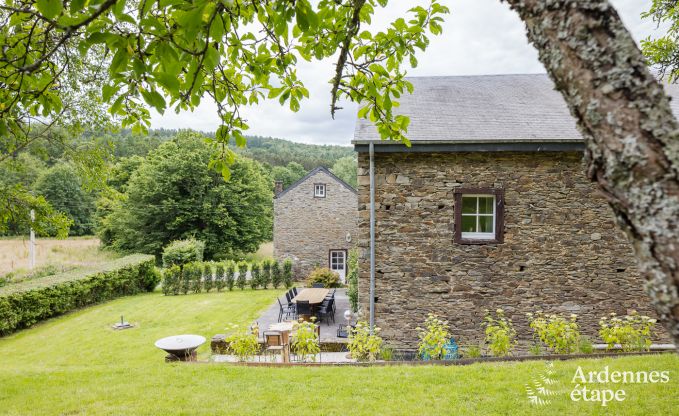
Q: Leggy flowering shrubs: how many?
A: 7